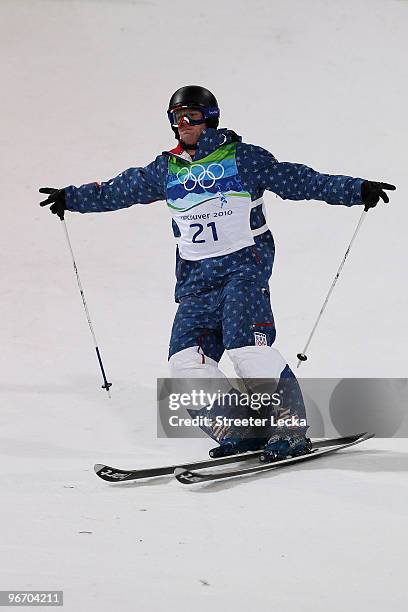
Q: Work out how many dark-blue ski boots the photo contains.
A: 2